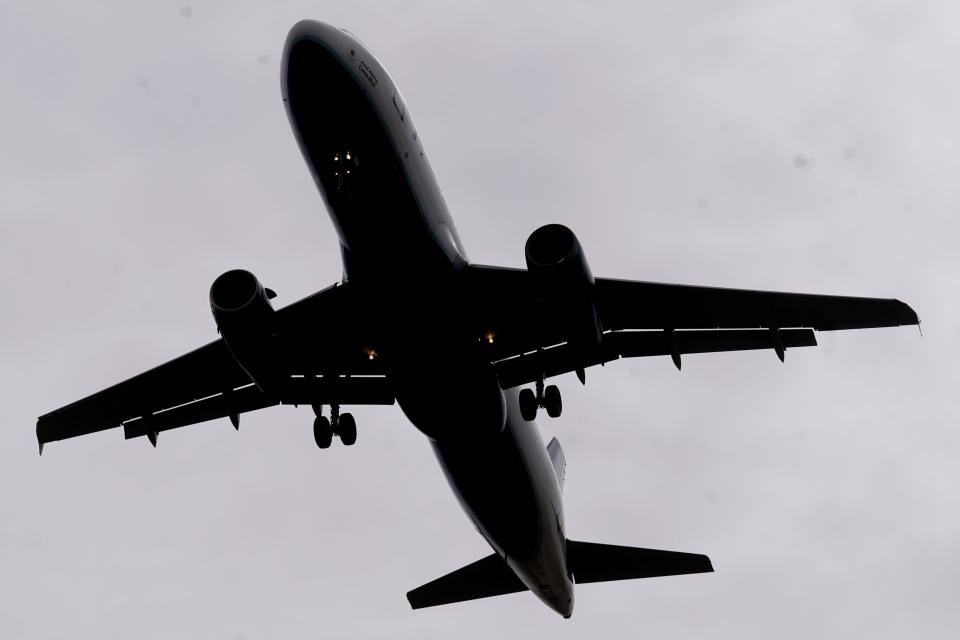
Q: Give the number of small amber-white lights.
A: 6